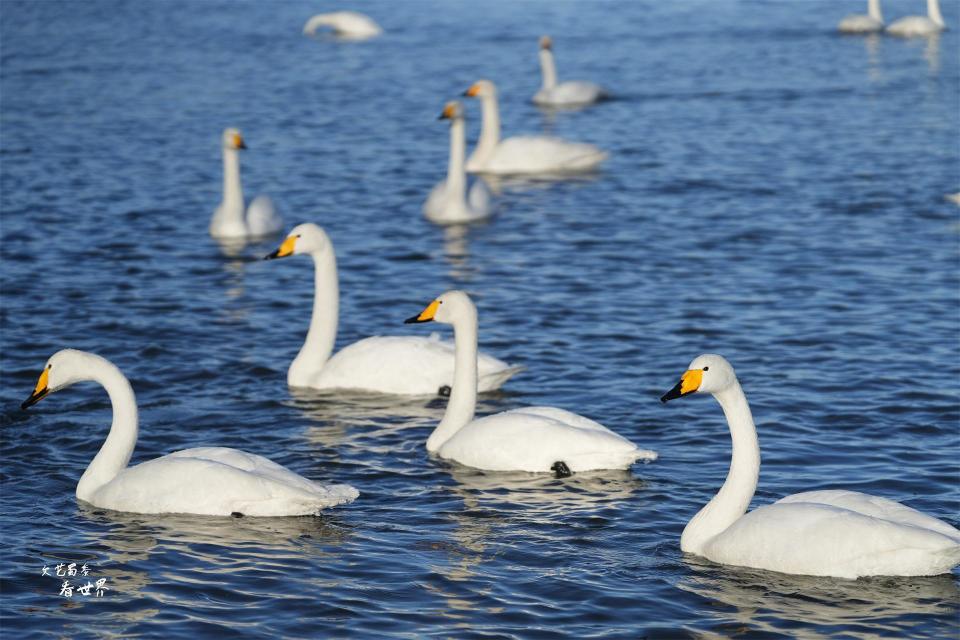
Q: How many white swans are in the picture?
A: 11